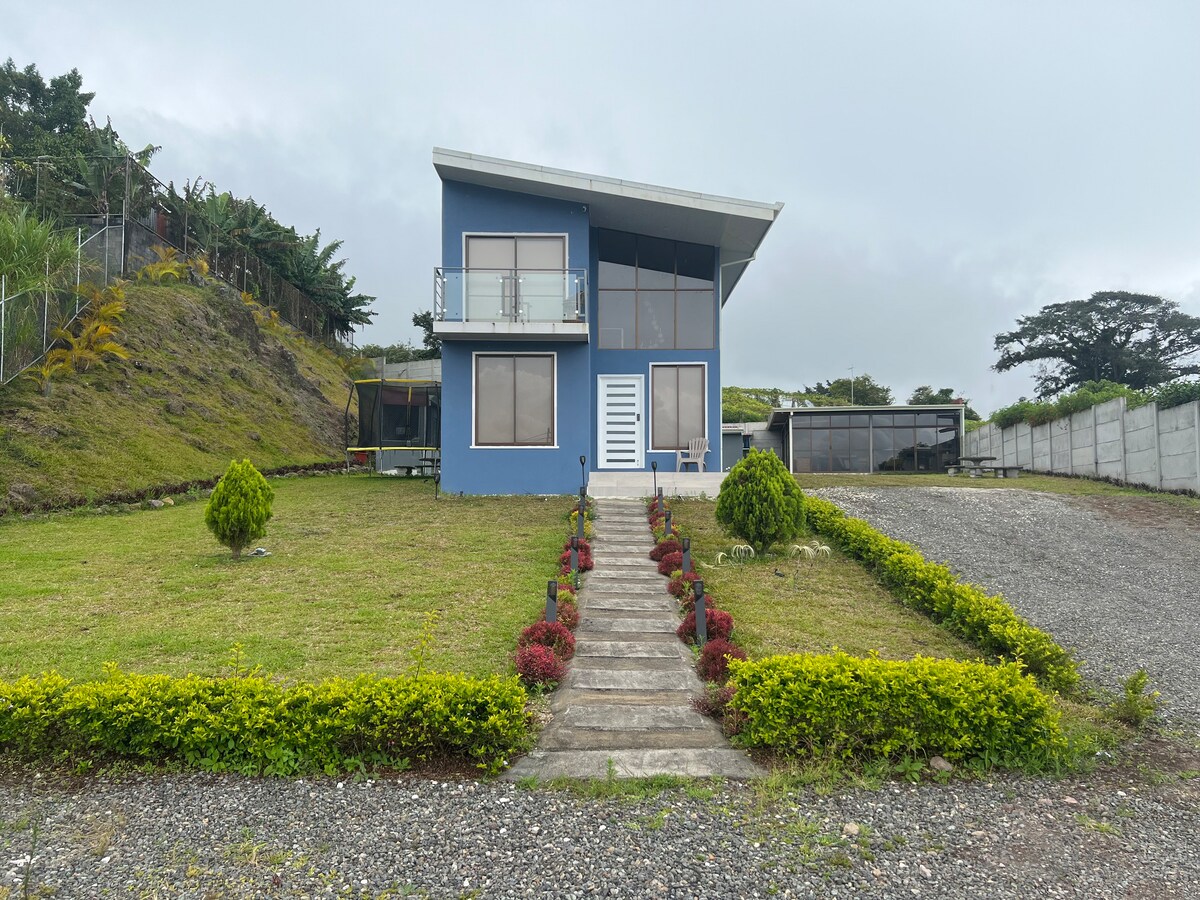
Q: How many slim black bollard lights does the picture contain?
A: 8